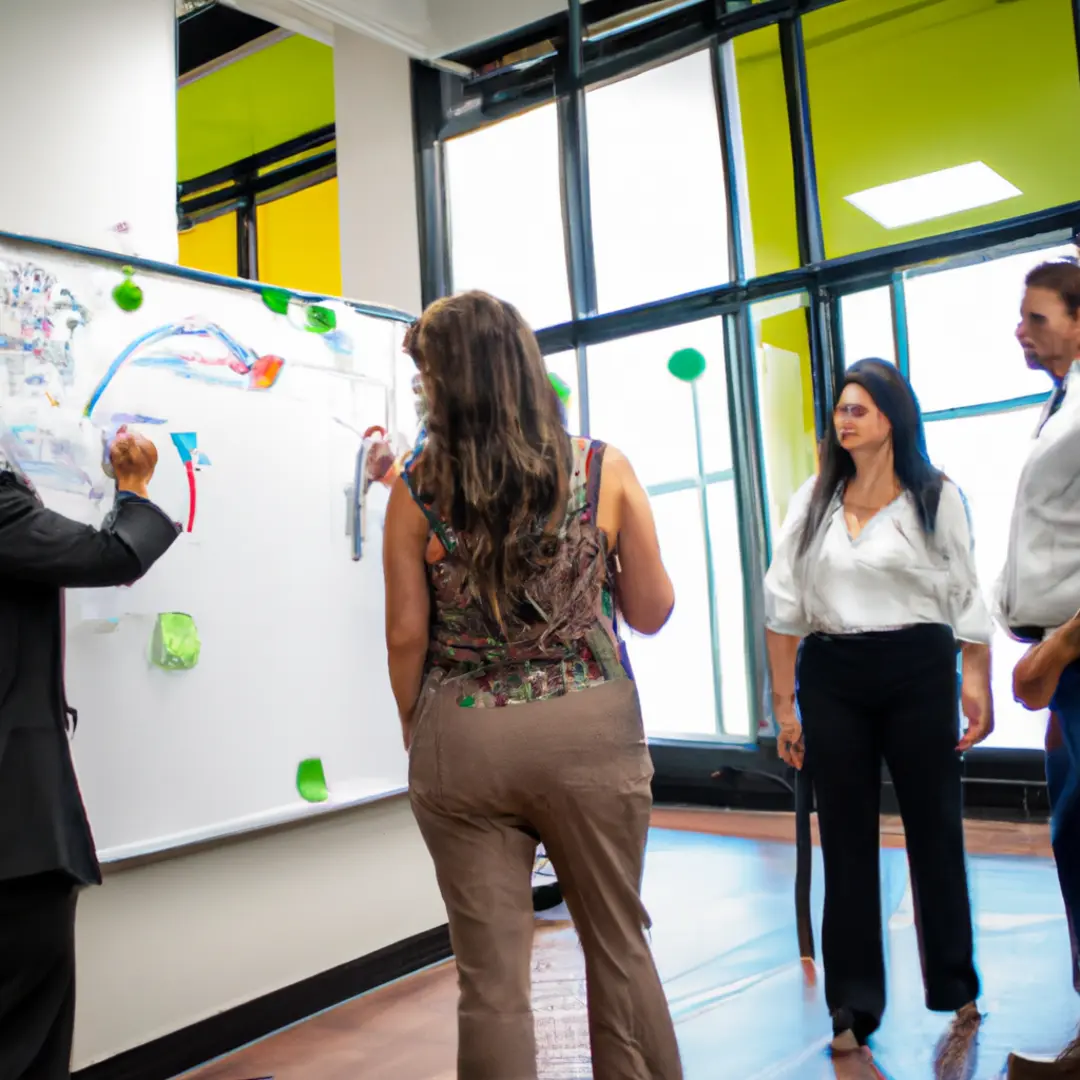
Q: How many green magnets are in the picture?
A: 5